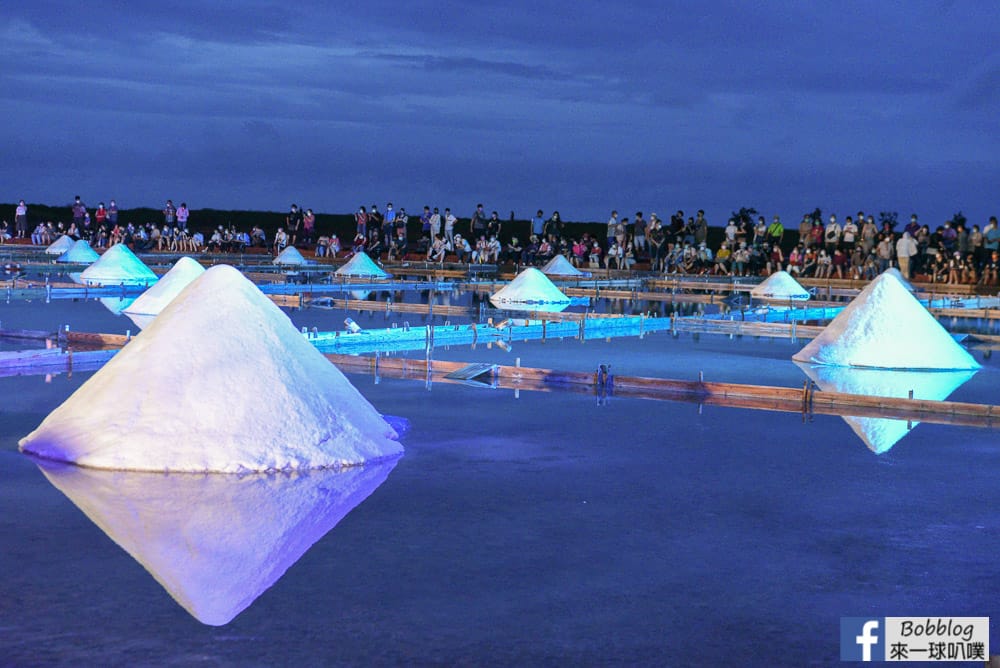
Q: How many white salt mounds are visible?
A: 12